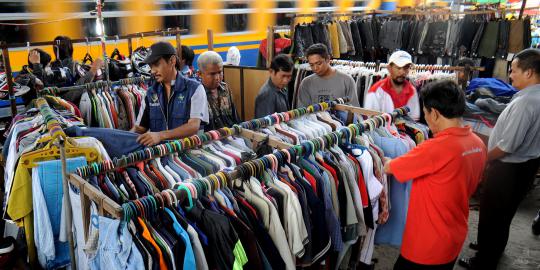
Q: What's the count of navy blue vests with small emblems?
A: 1